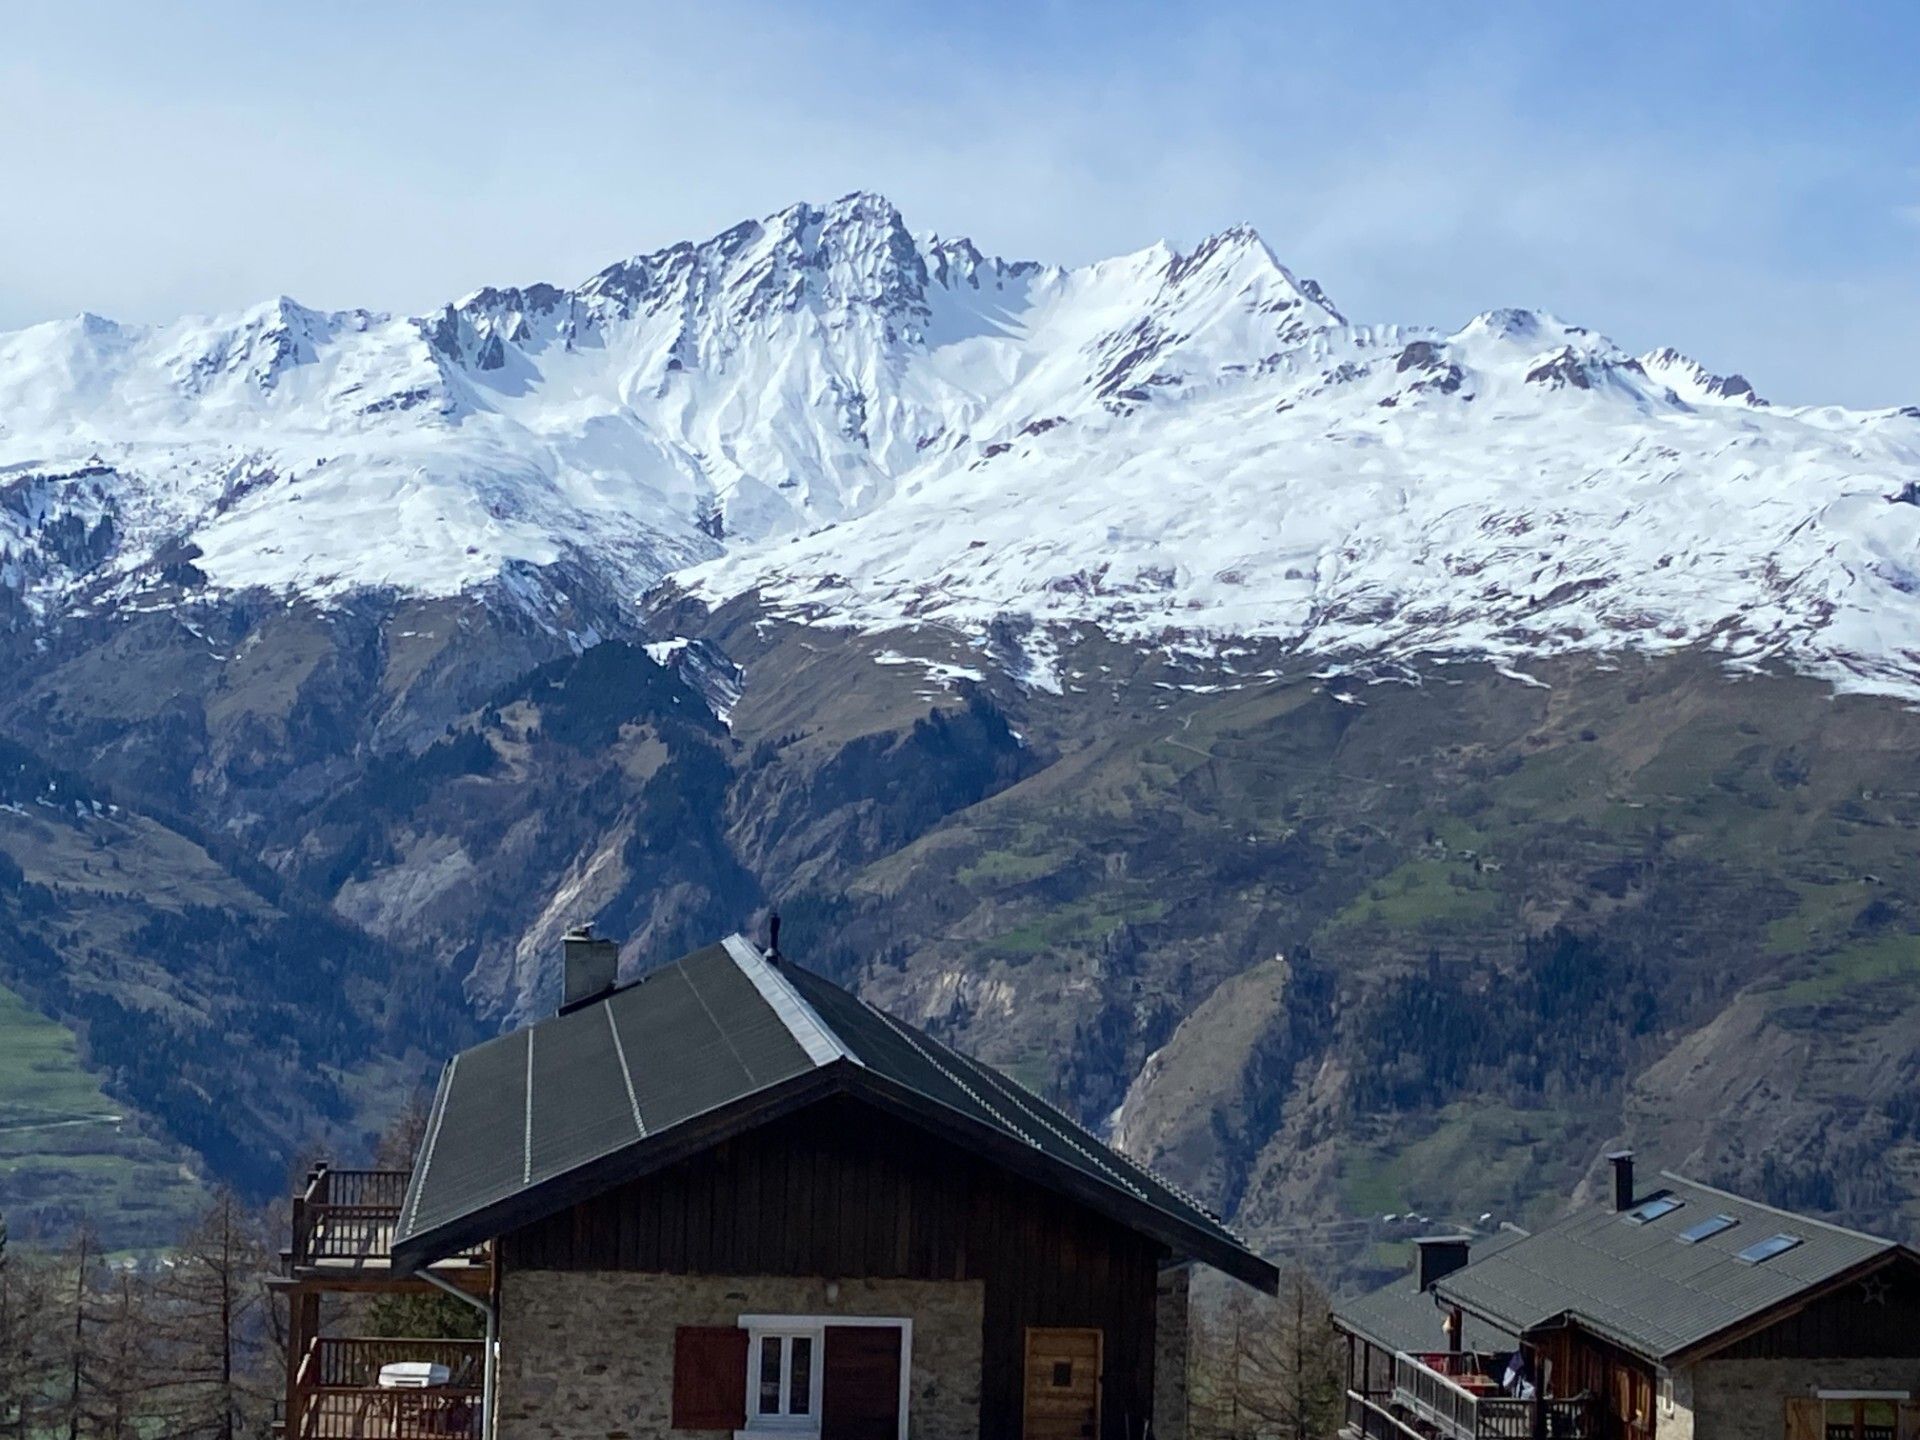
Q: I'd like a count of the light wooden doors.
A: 1